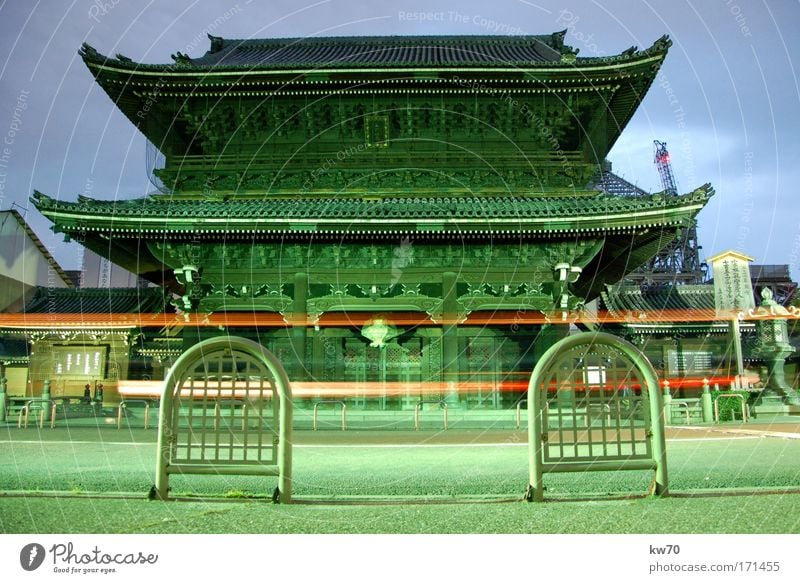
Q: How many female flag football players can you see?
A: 0